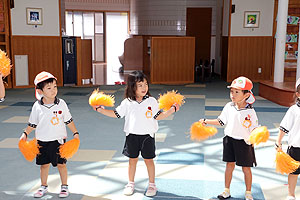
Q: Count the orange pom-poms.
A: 8